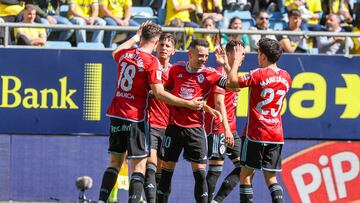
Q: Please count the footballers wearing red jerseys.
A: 5